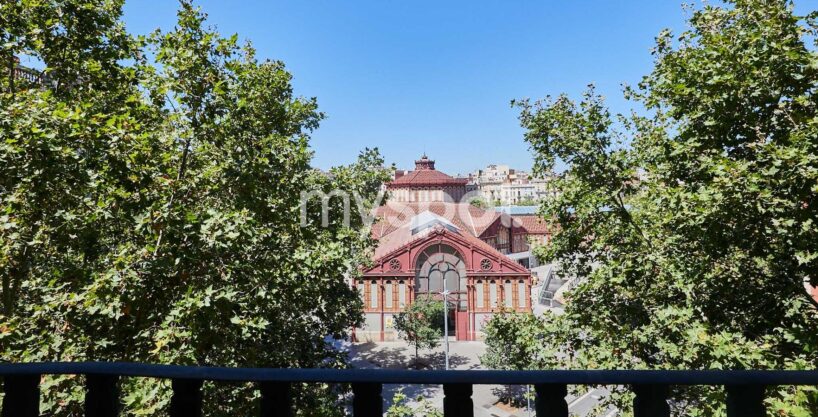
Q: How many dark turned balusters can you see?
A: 9